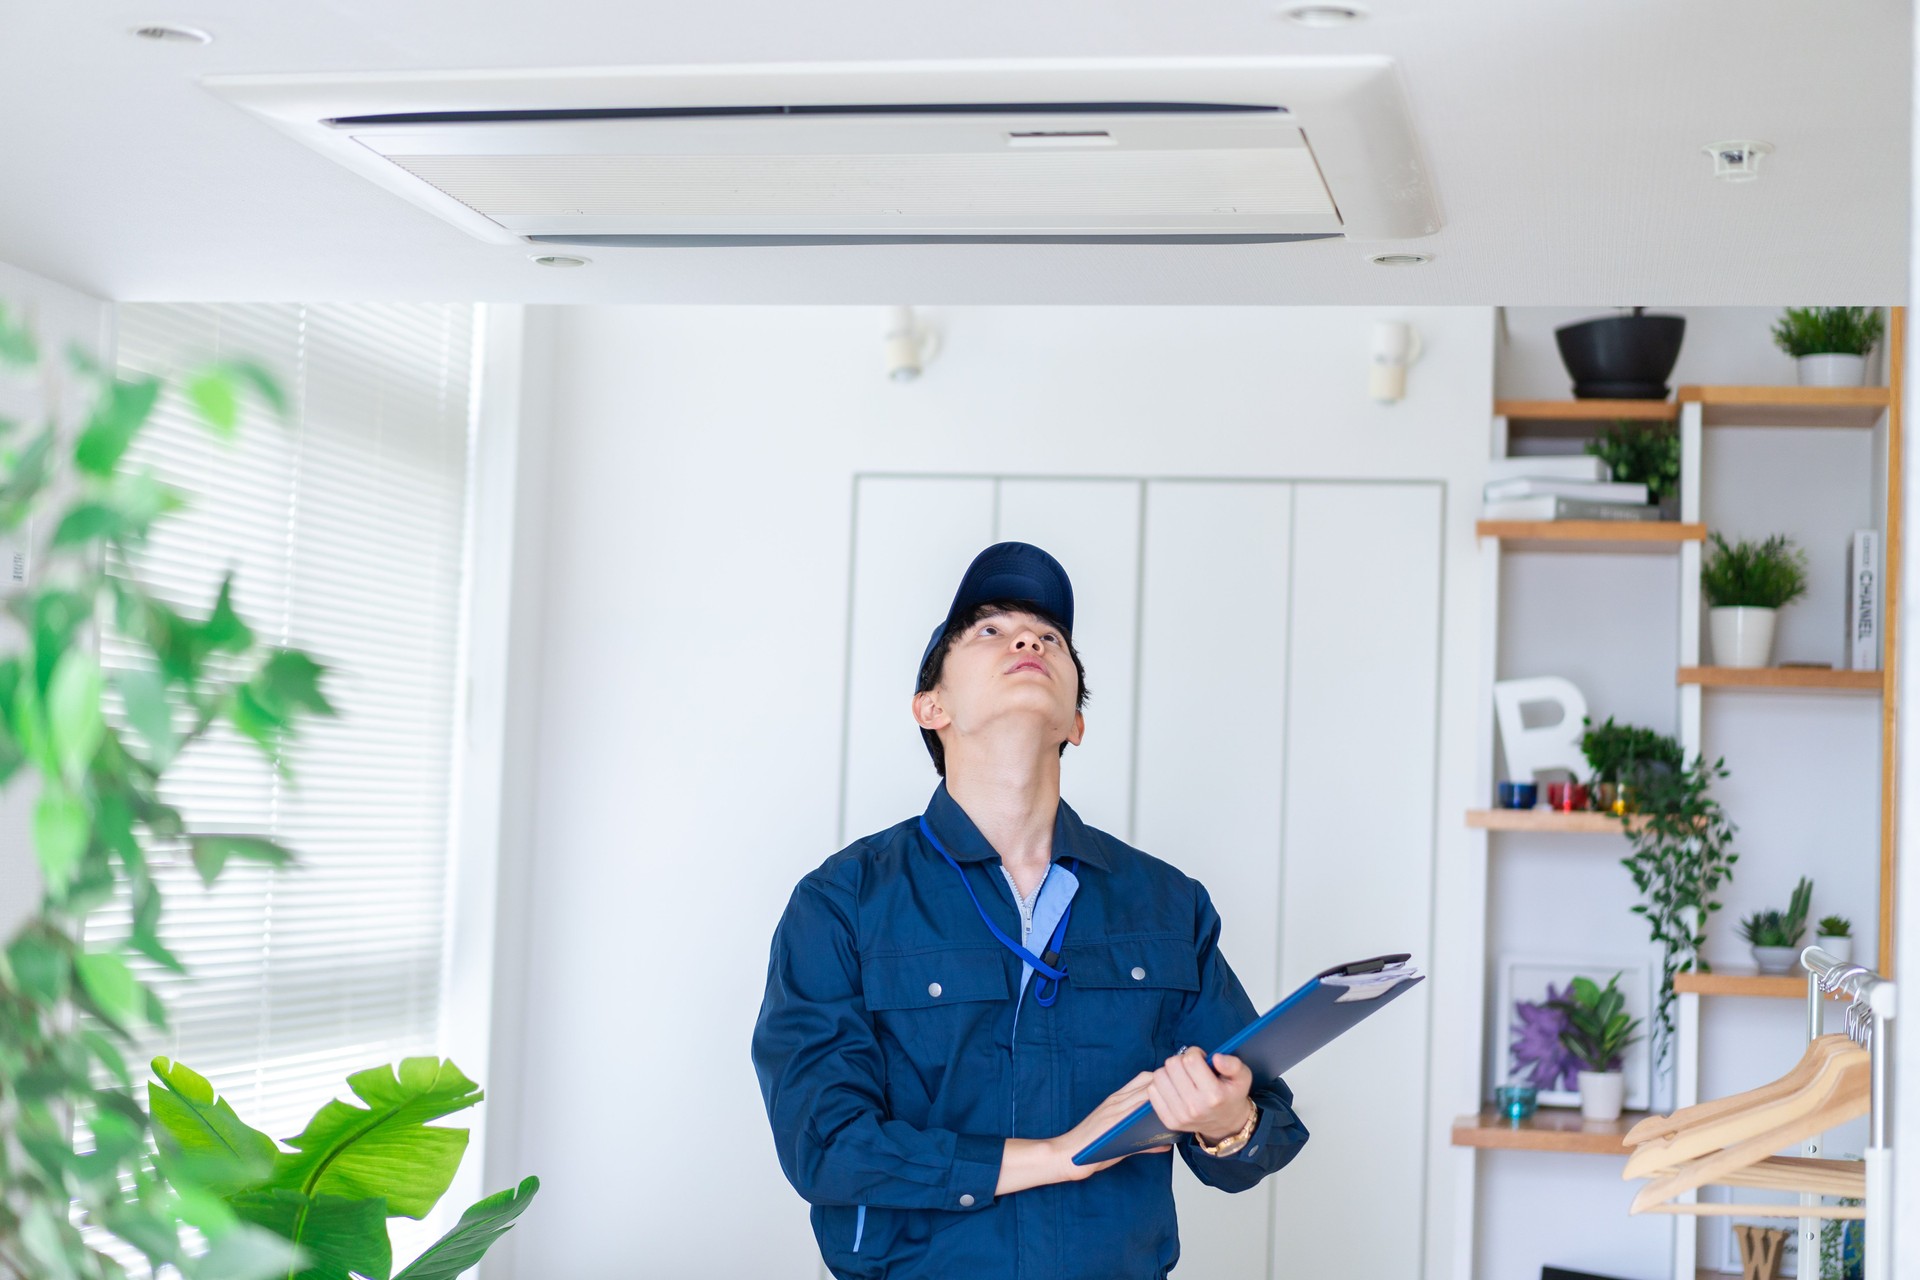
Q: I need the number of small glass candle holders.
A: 4